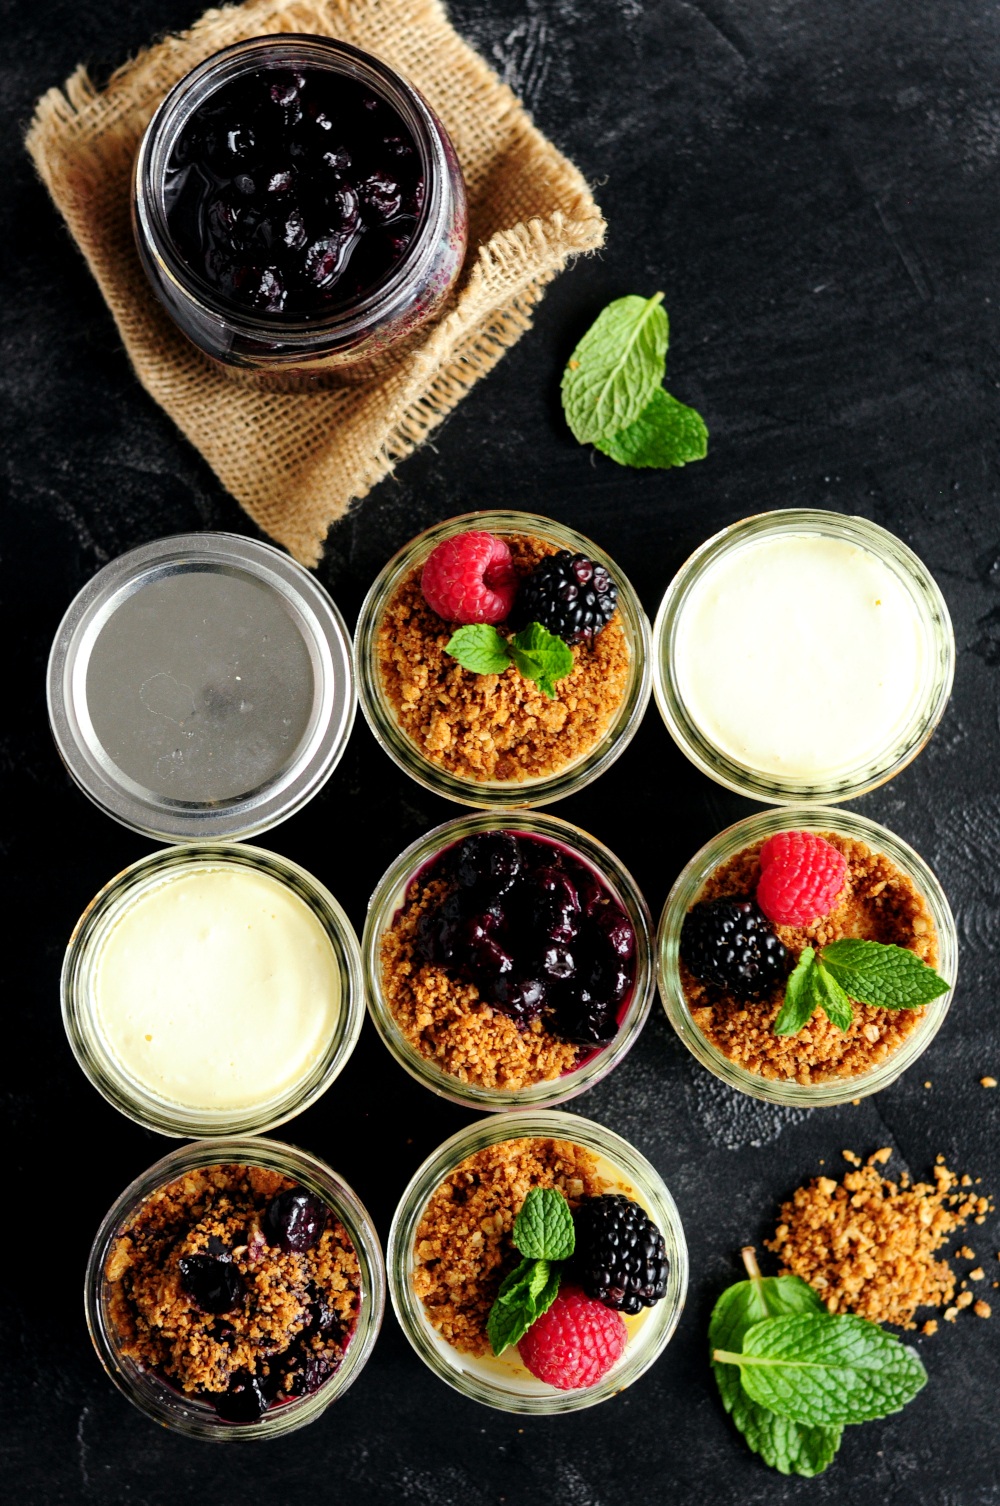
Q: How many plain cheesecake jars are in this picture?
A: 2